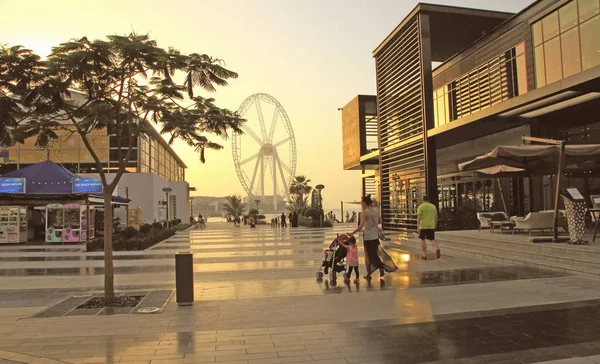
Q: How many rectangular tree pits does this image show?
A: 1